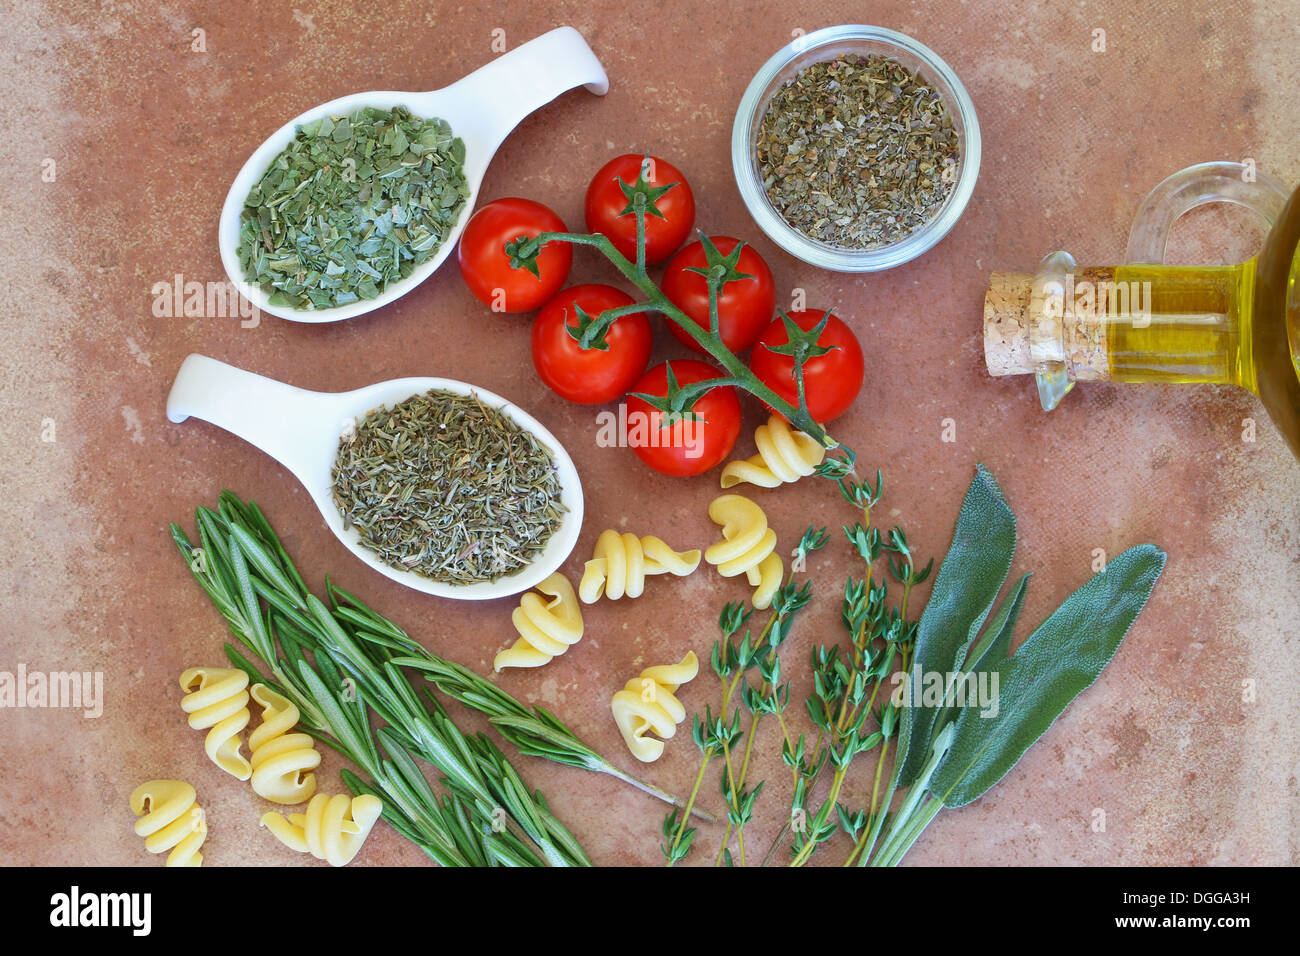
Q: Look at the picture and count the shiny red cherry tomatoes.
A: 6